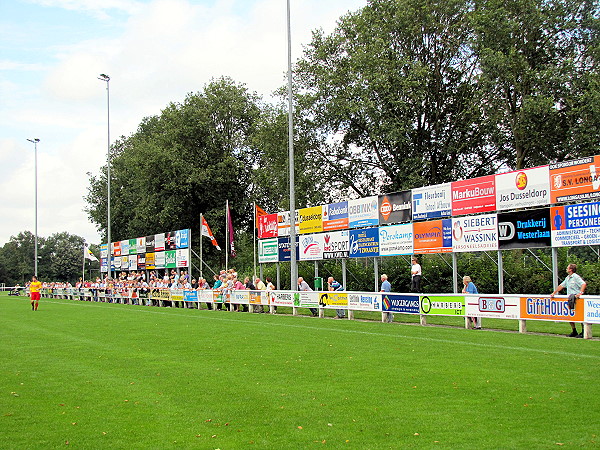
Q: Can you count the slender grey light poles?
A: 3